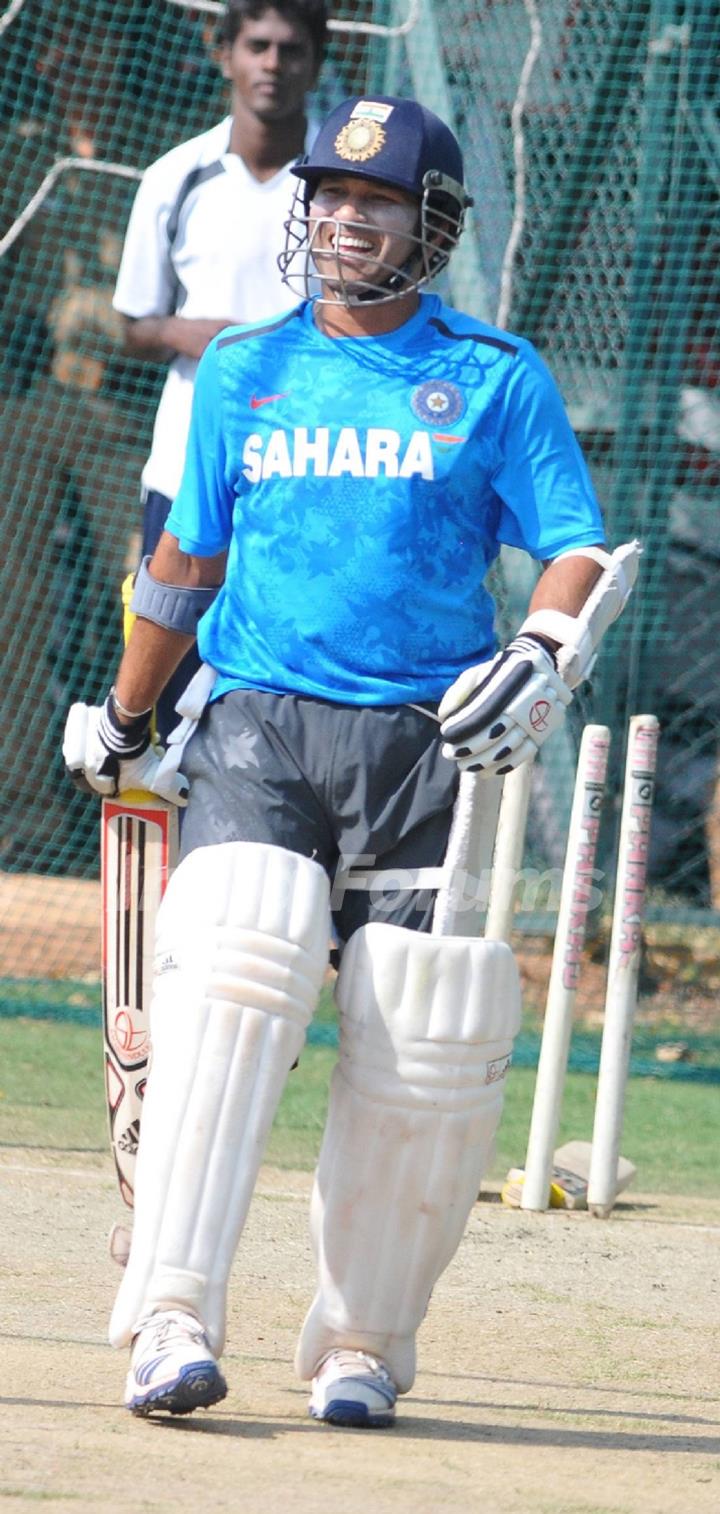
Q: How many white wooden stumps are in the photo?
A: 3